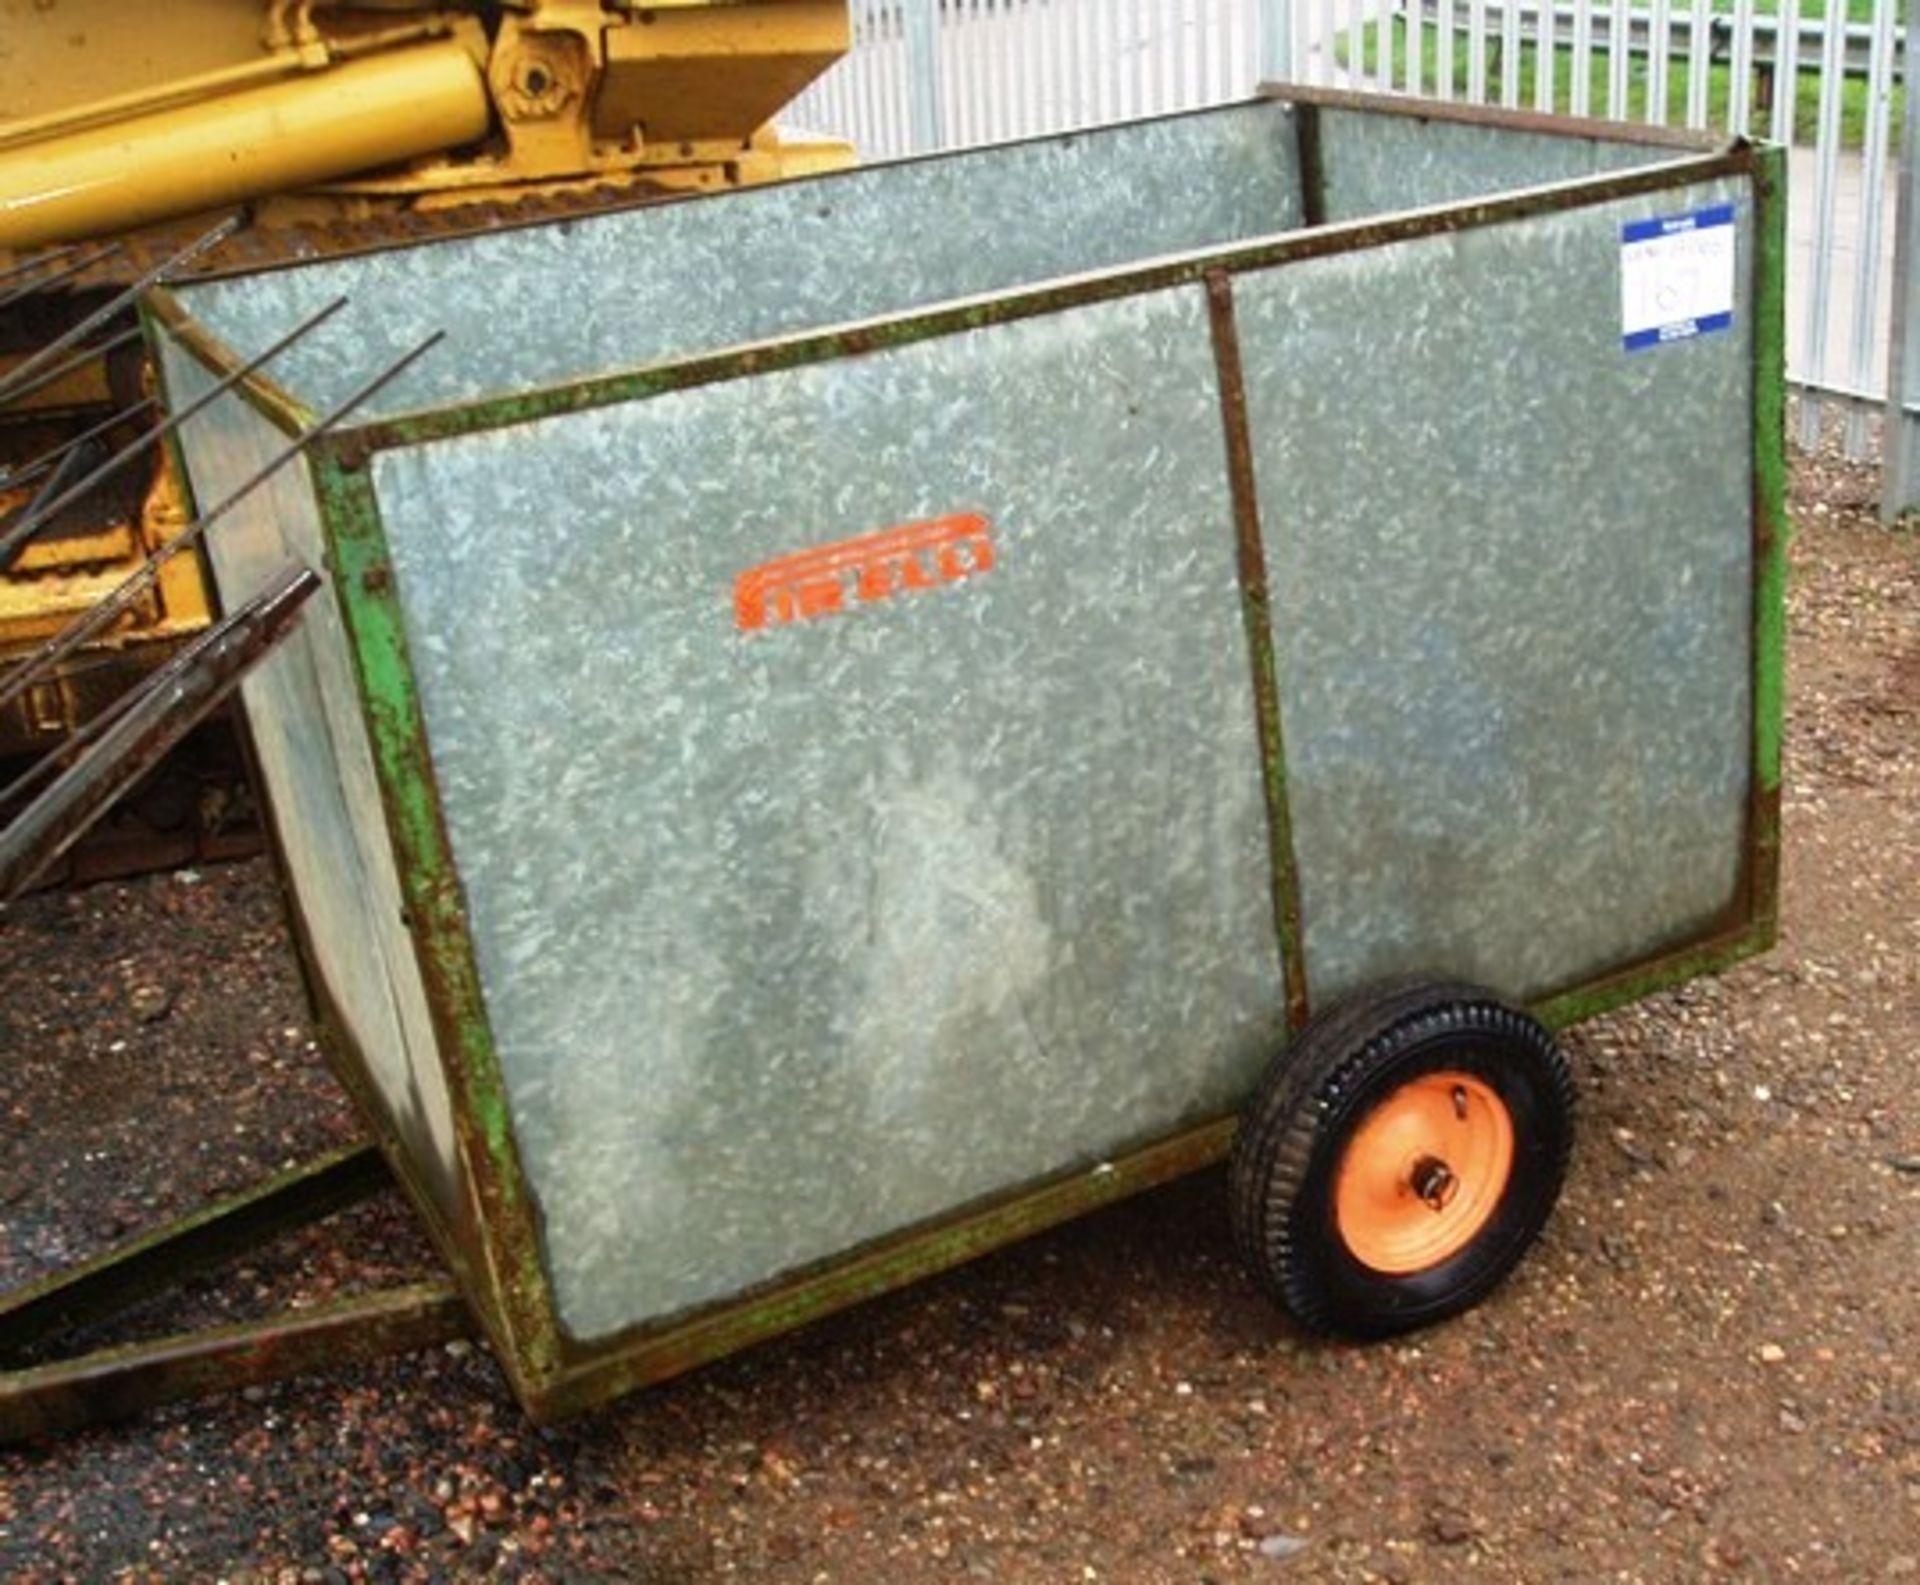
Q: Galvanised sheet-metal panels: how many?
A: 5